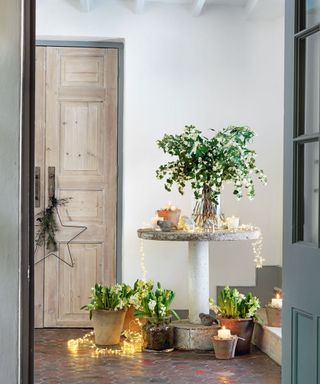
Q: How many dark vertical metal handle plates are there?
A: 2